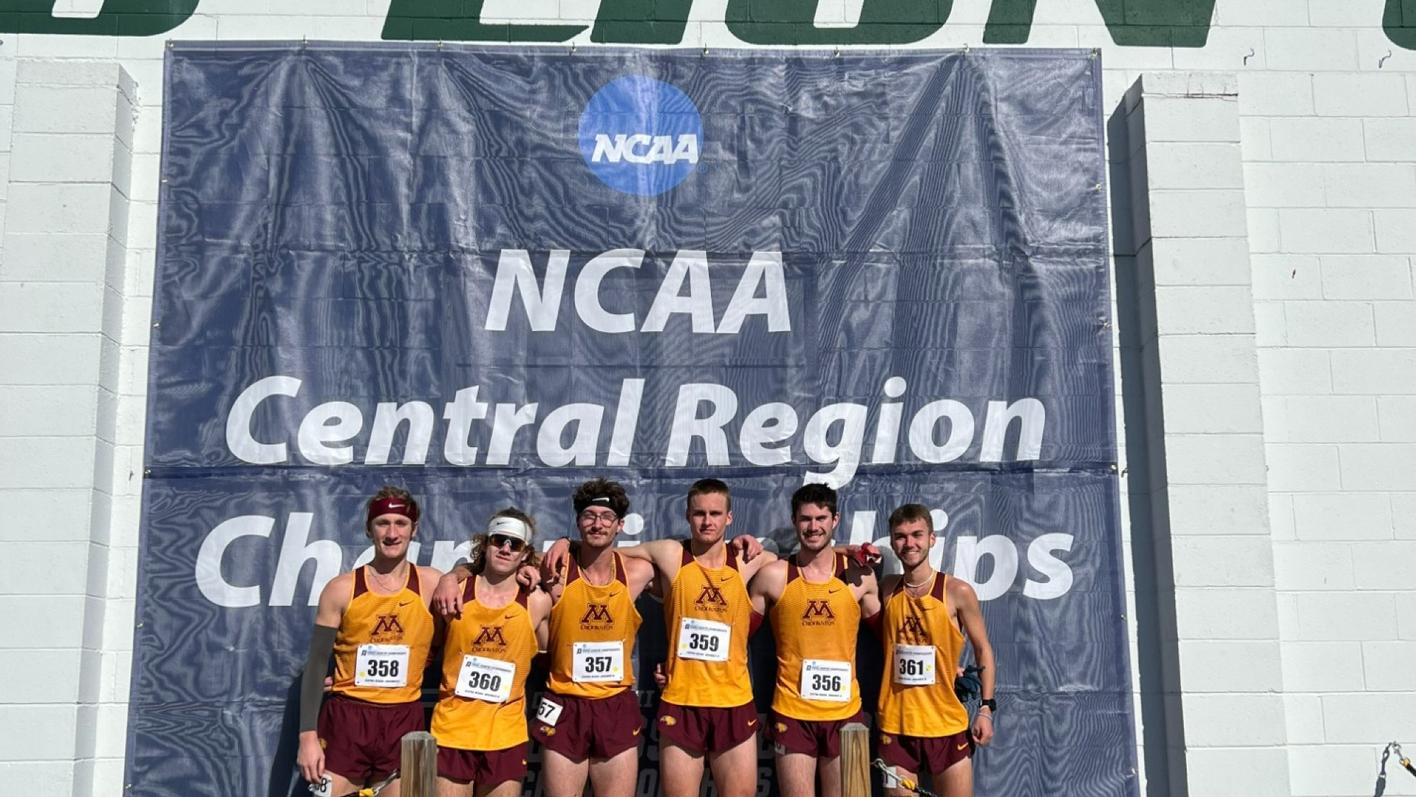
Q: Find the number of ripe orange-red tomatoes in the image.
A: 0